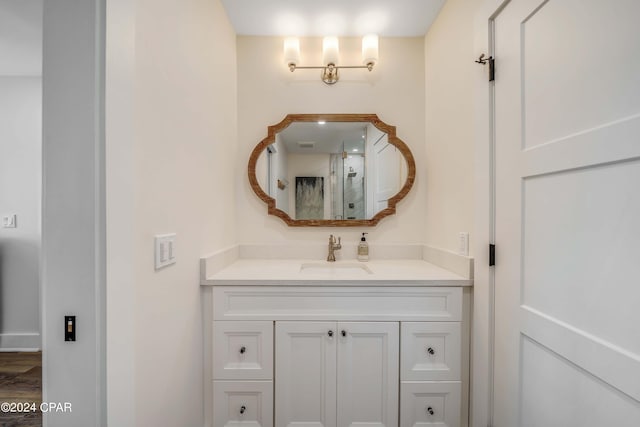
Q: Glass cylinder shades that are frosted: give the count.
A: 3